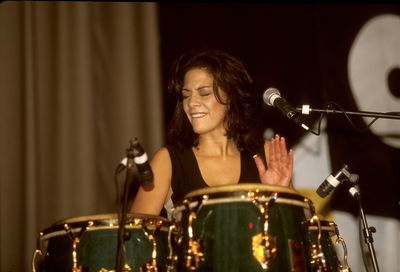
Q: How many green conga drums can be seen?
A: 3